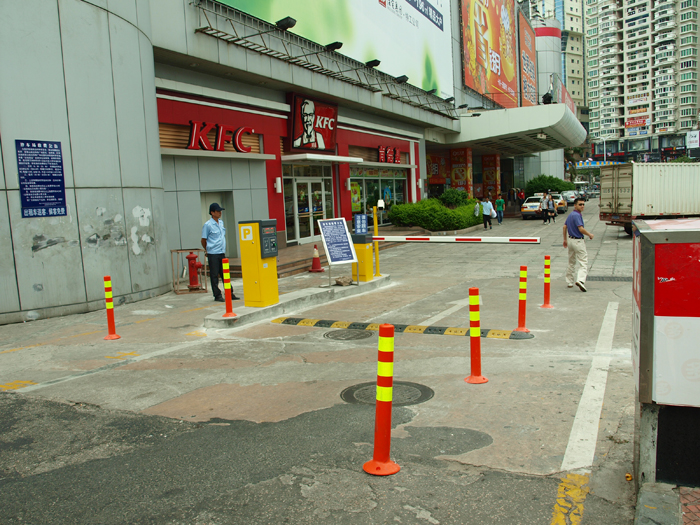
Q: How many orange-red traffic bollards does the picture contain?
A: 6